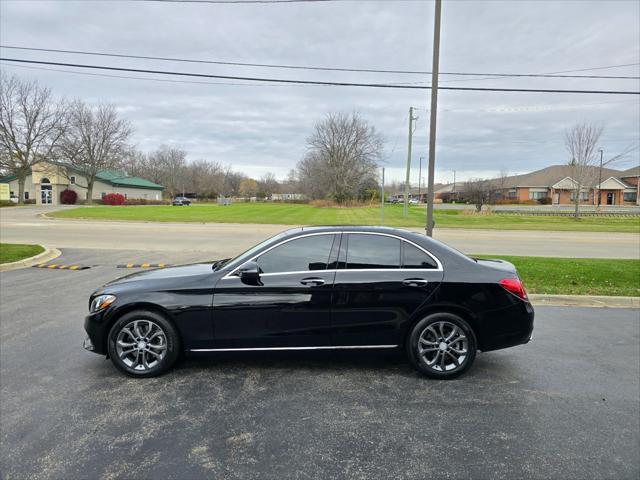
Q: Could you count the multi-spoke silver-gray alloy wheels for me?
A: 2